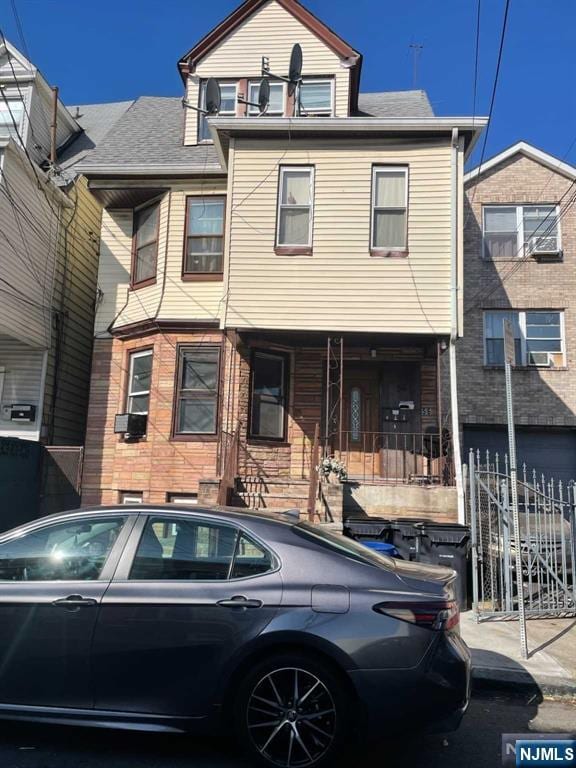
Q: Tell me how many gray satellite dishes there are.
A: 3